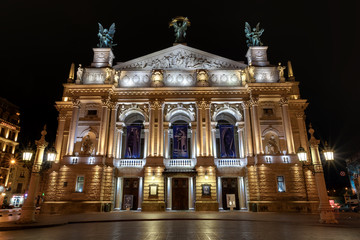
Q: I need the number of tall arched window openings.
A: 3